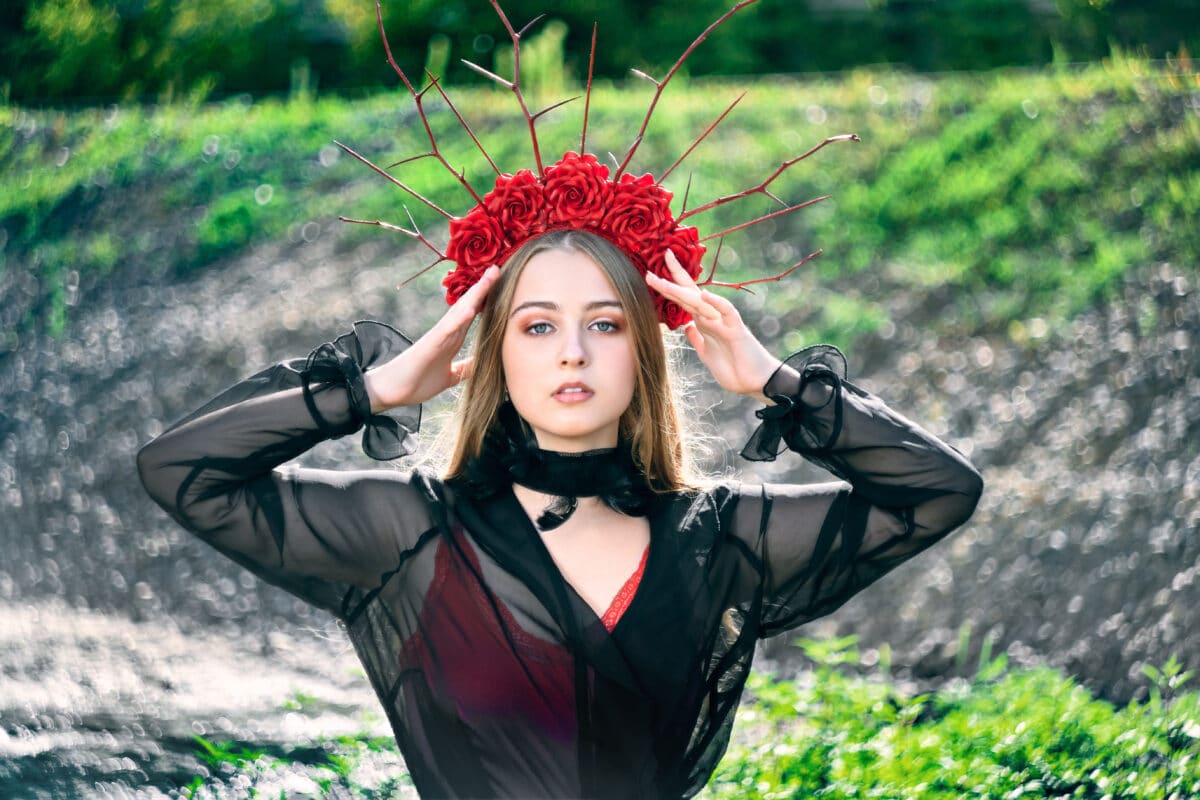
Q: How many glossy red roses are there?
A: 7